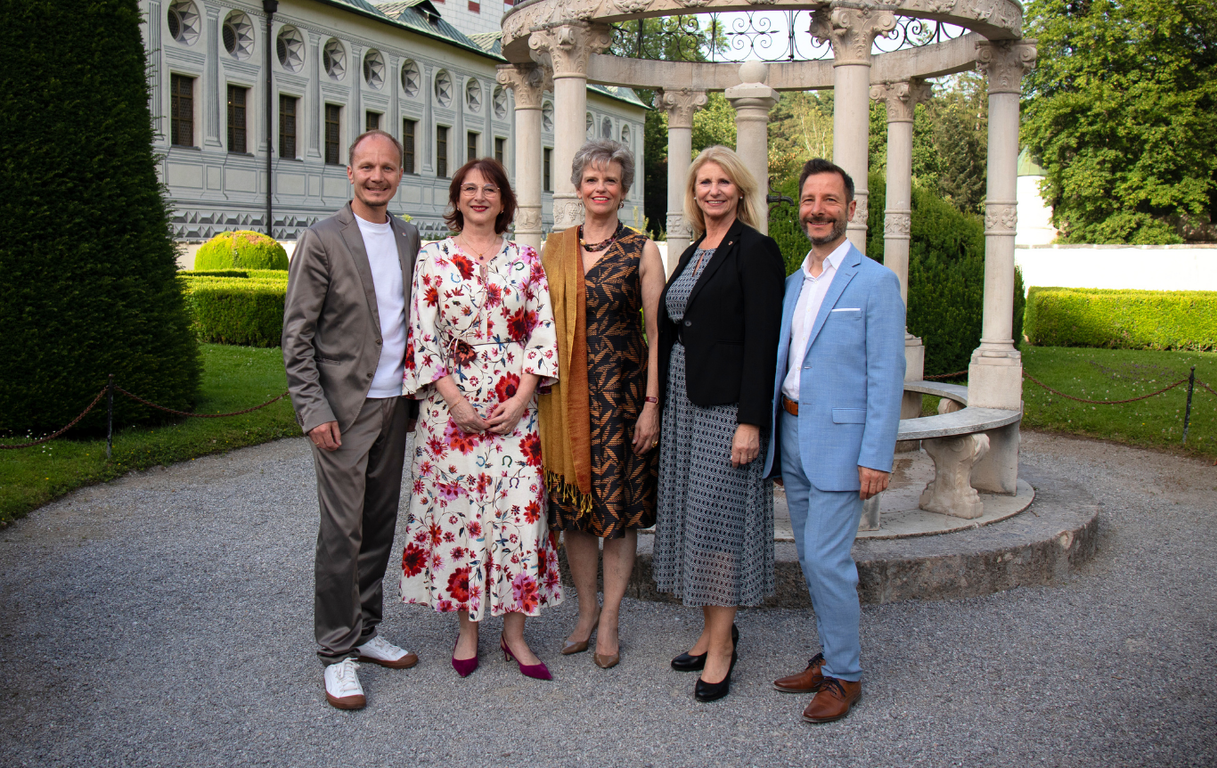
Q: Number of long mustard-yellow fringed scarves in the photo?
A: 1